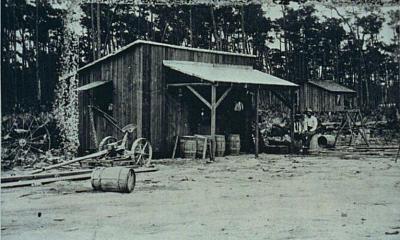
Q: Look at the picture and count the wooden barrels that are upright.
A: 4